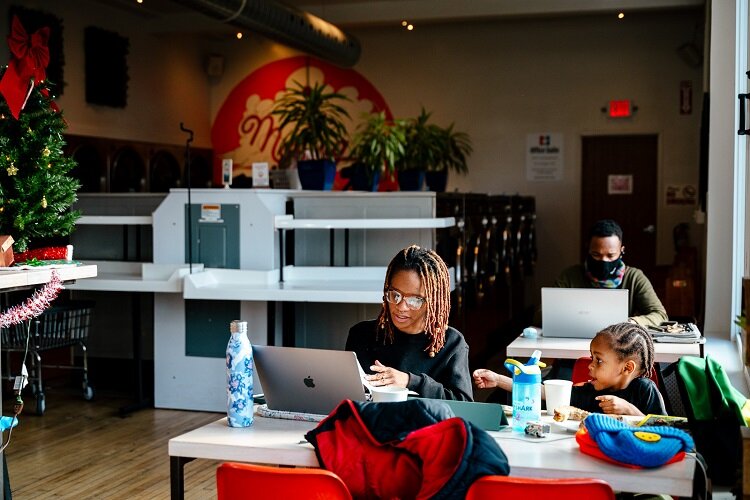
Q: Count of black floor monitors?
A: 0